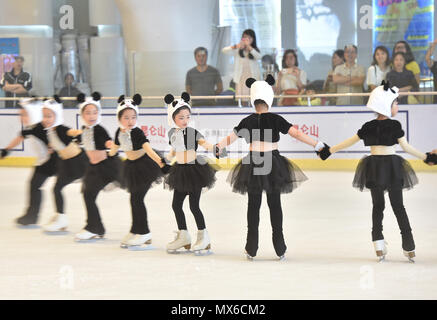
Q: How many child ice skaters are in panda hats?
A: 7